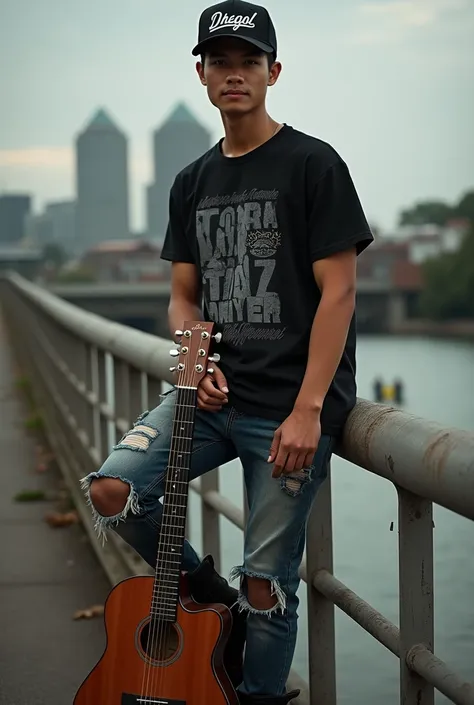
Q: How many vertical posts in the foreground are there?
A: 2